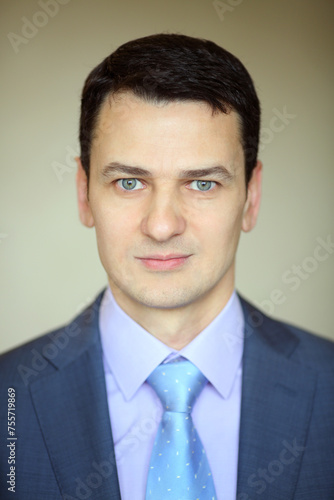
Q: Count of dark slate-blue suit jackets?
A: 1